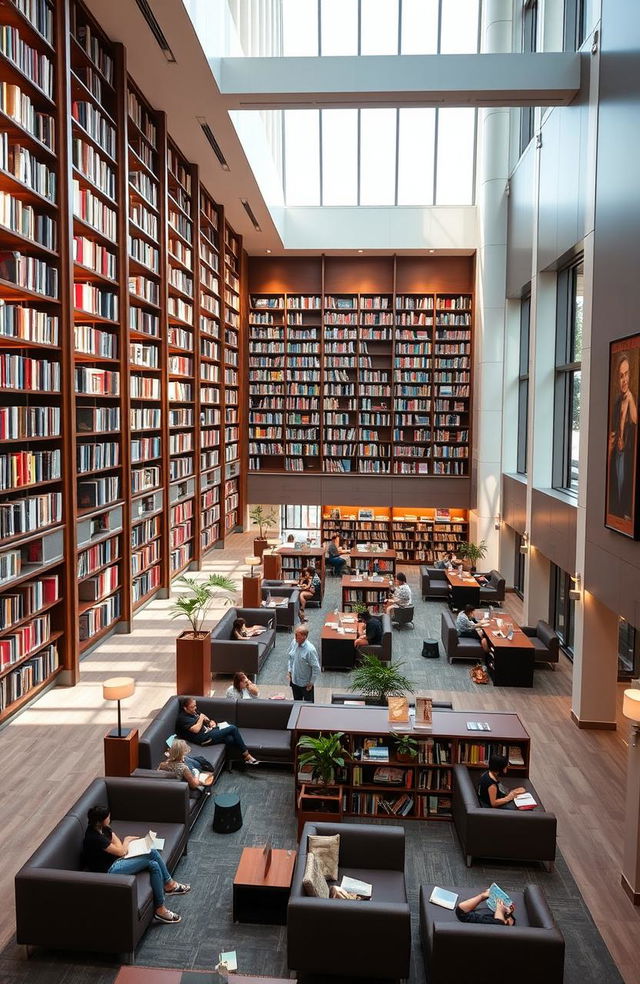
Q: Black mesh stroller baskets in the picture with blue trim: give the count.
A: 0